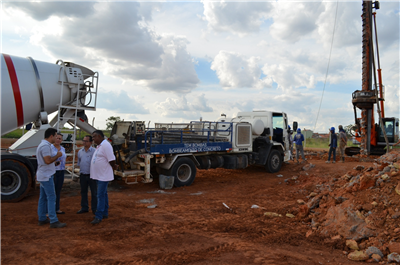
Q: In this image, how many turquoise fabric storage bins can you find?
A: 0